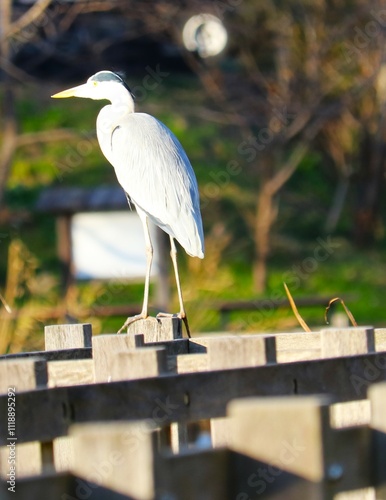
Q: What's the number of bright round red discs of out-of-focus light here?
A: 0